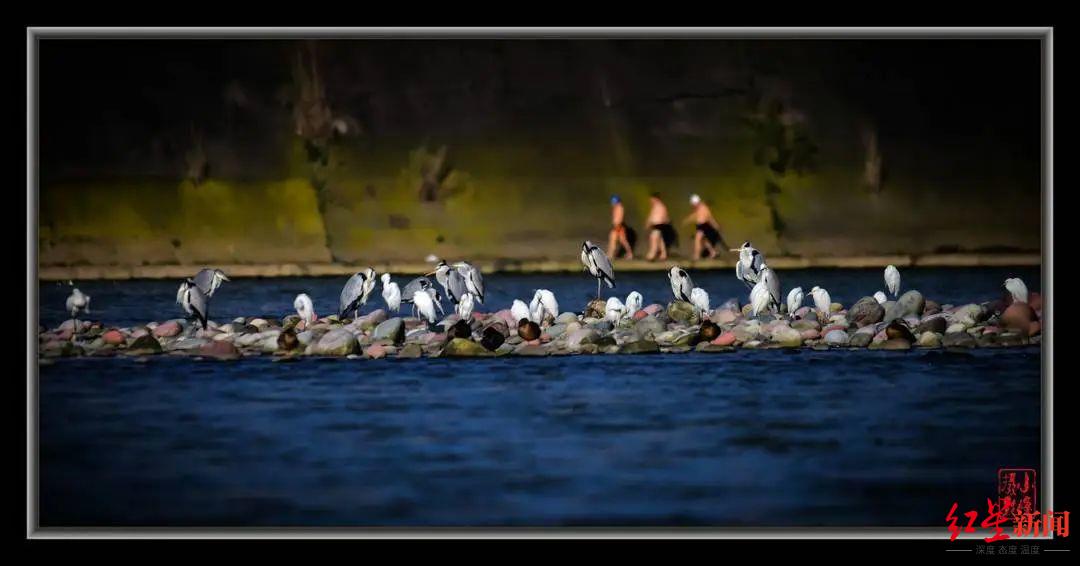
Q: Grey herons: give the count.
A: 10